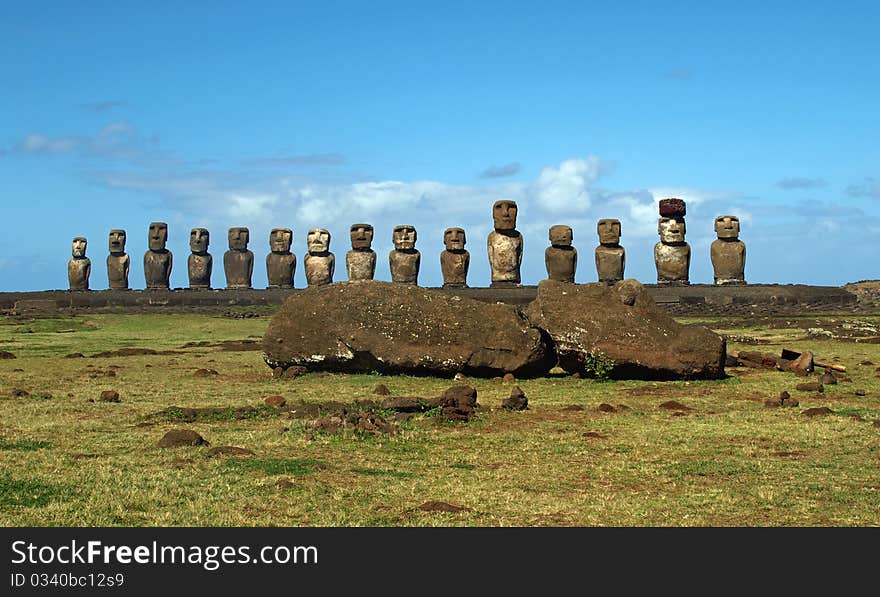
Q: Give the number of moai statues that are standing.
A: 15